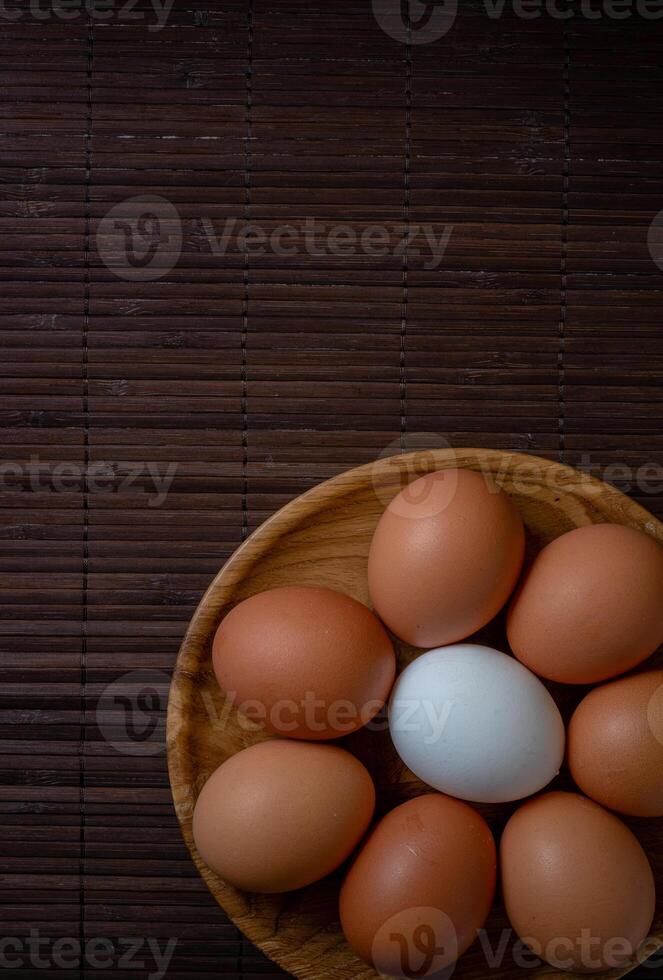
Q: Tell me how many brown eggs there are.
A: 7